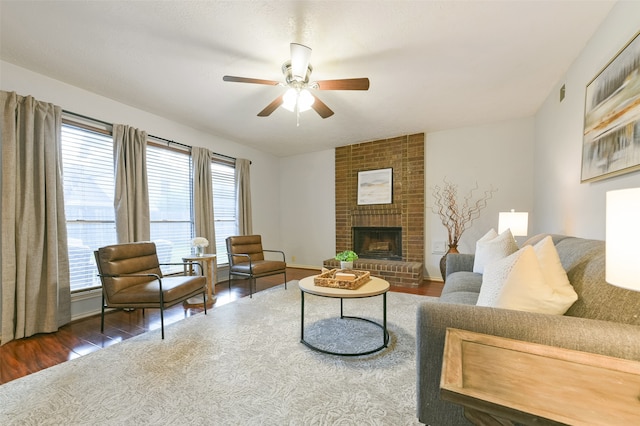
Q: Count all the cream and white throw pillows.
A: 4